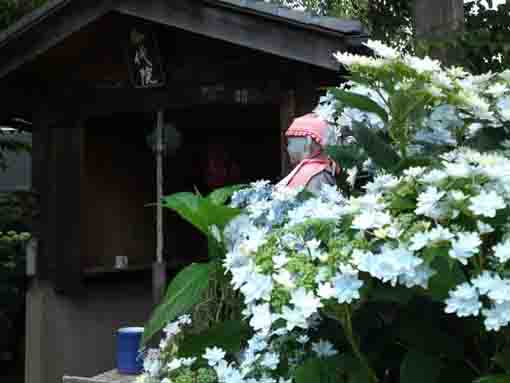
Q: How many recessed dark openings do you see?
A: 1